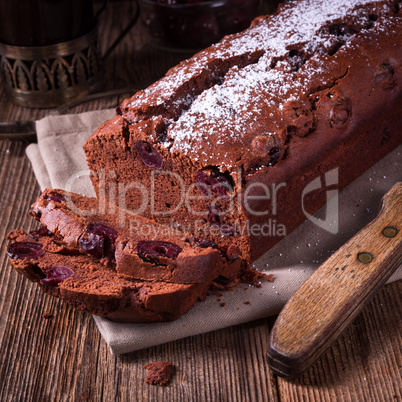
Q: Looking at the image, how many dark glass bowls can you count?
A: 1